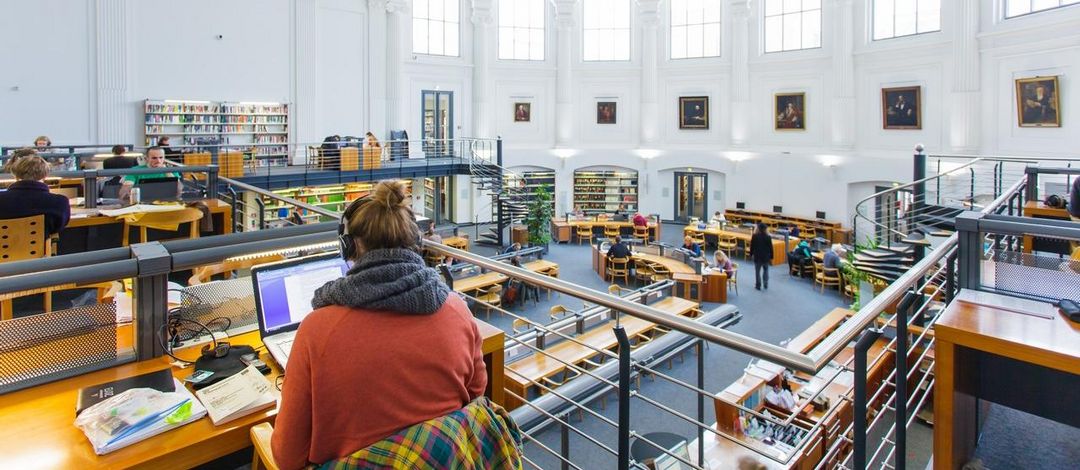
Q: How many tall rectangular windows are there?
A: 7